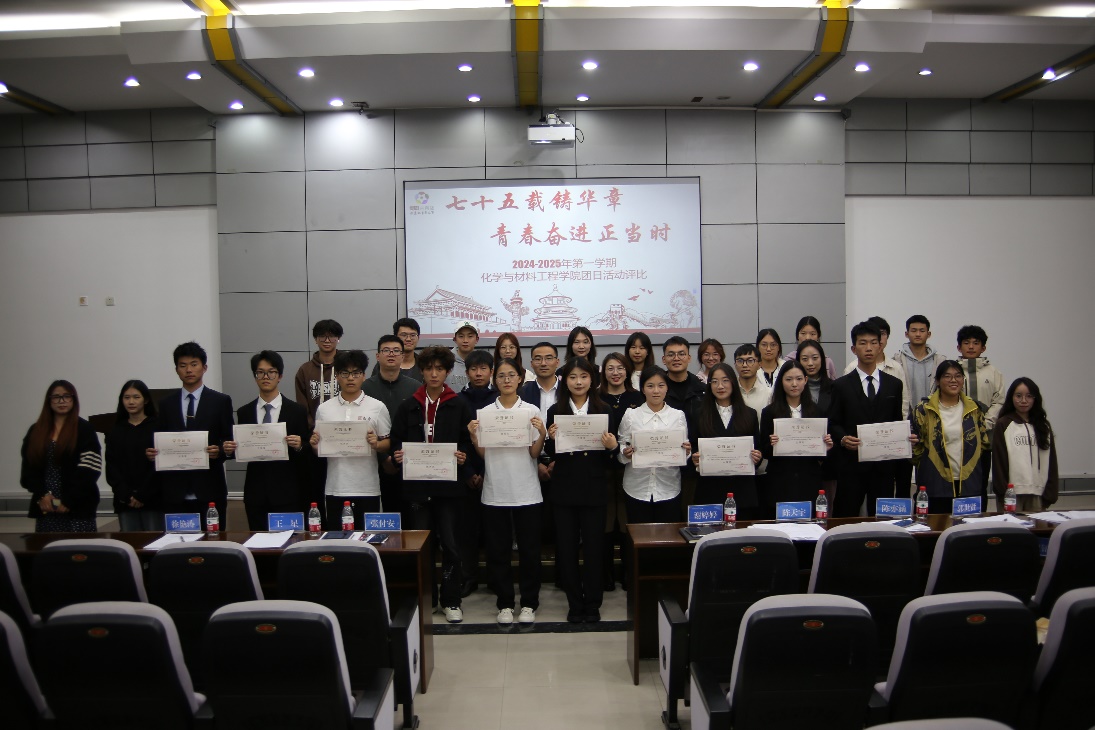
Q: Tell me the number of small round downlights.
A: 15